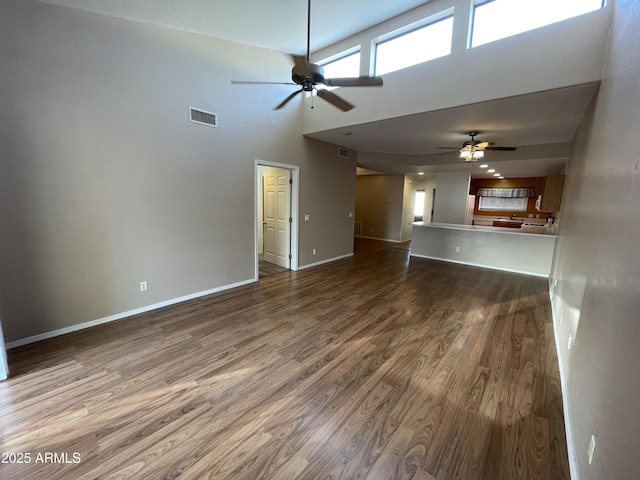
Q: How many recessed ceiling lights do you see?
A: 5